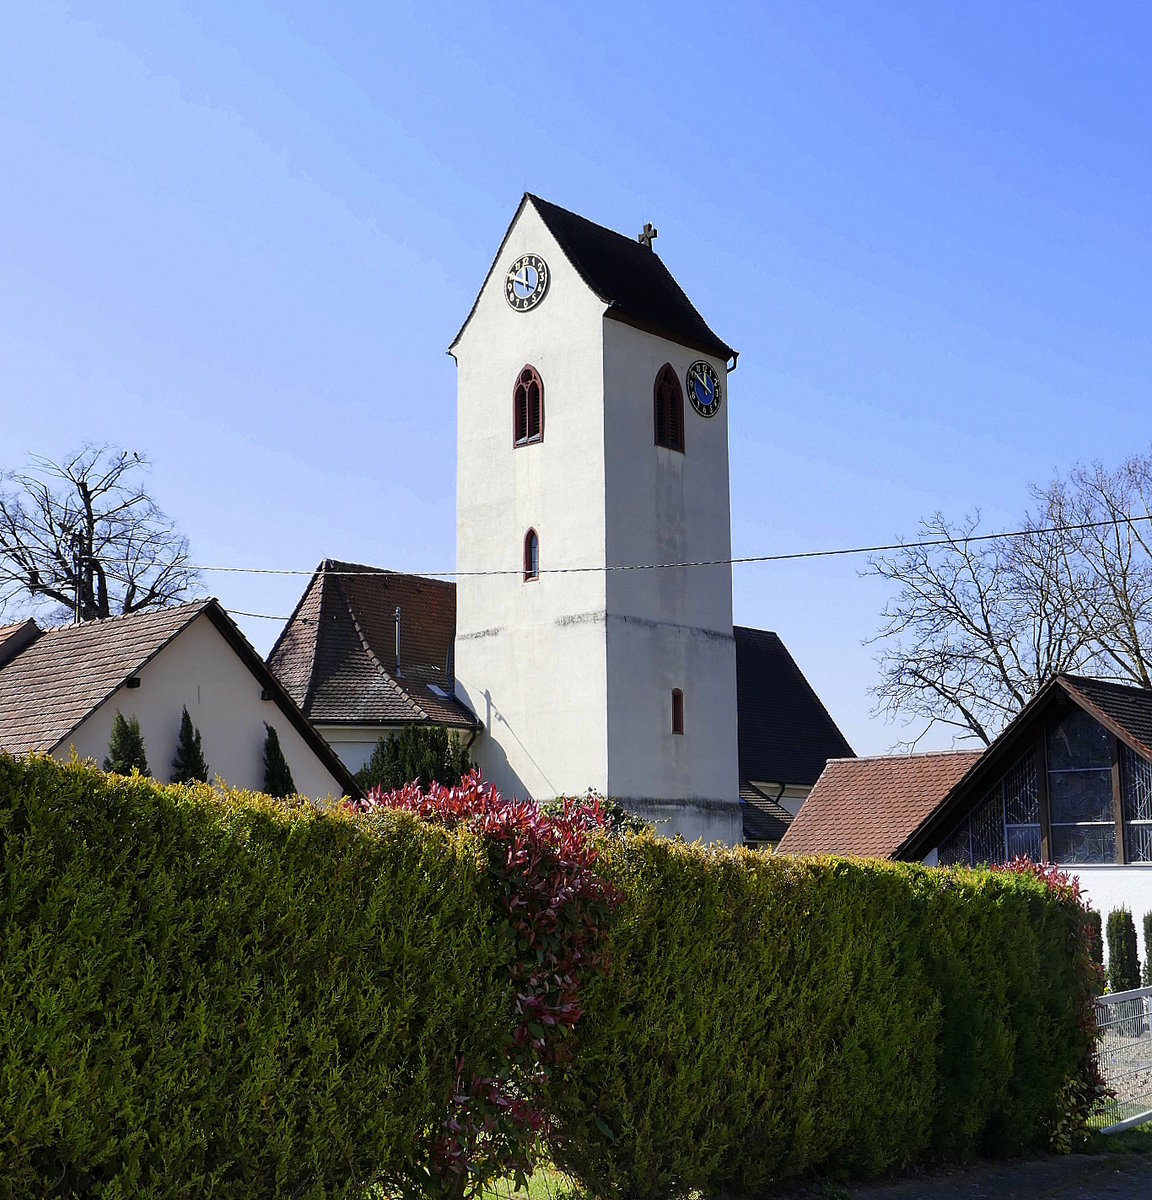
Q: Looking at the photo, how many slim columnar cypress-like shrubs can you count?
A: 6